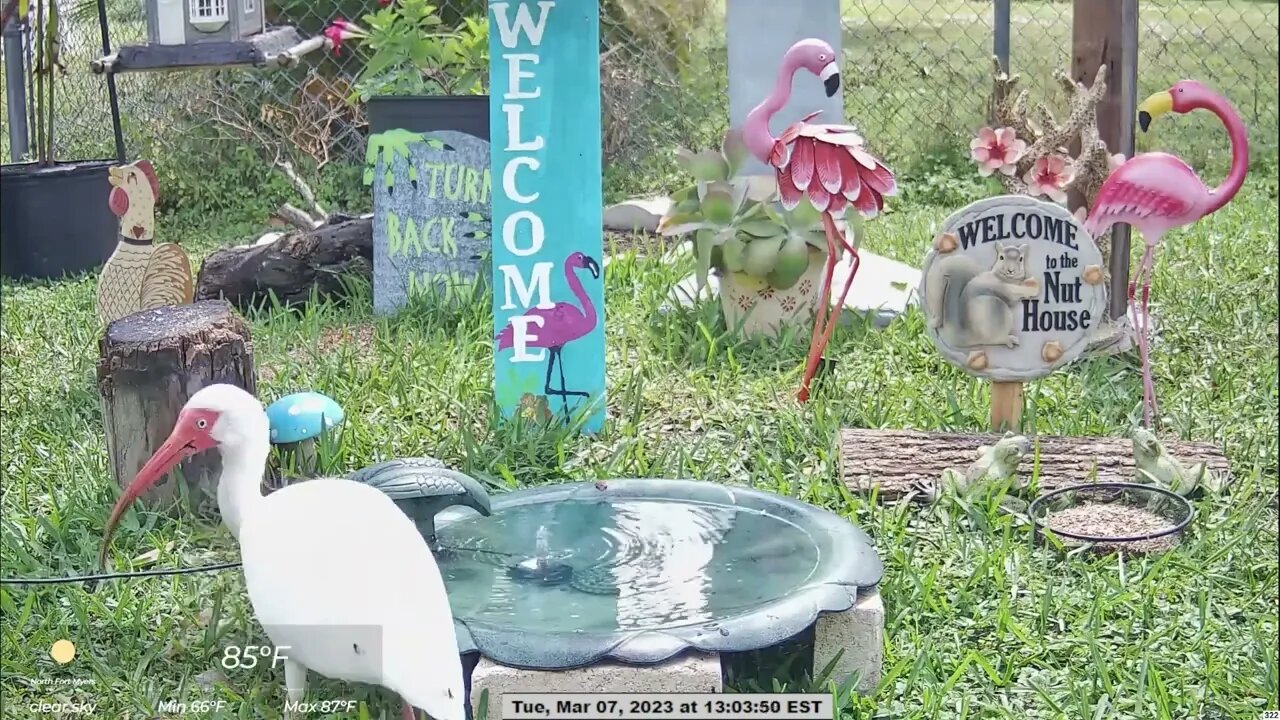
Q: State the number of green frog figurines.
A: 2